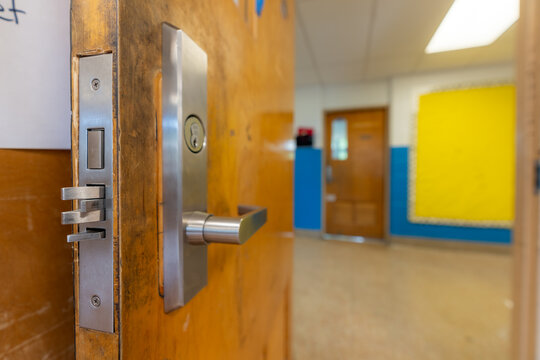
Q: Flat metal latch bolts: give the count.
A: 3